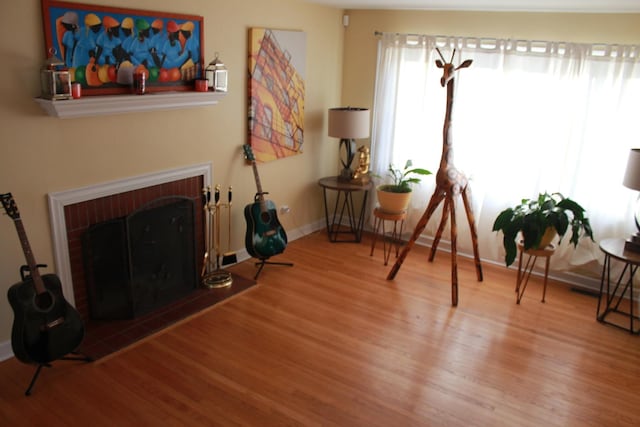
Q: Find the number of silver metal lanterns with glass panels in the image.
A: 2